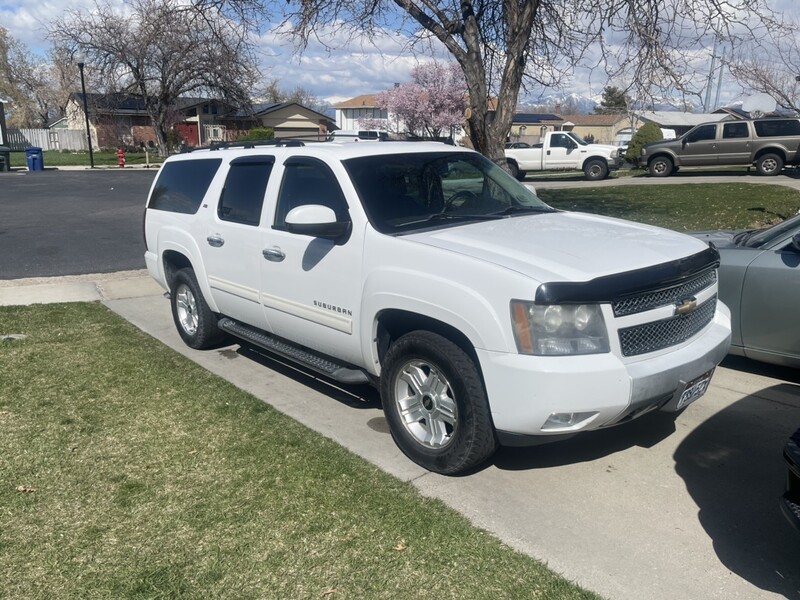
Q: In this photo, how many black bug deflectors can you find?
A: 1